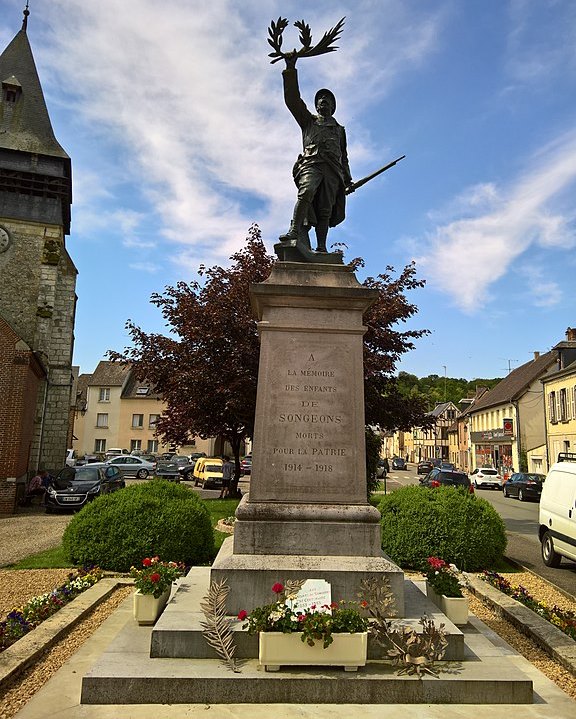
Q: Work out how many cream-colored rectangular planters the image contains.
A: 3